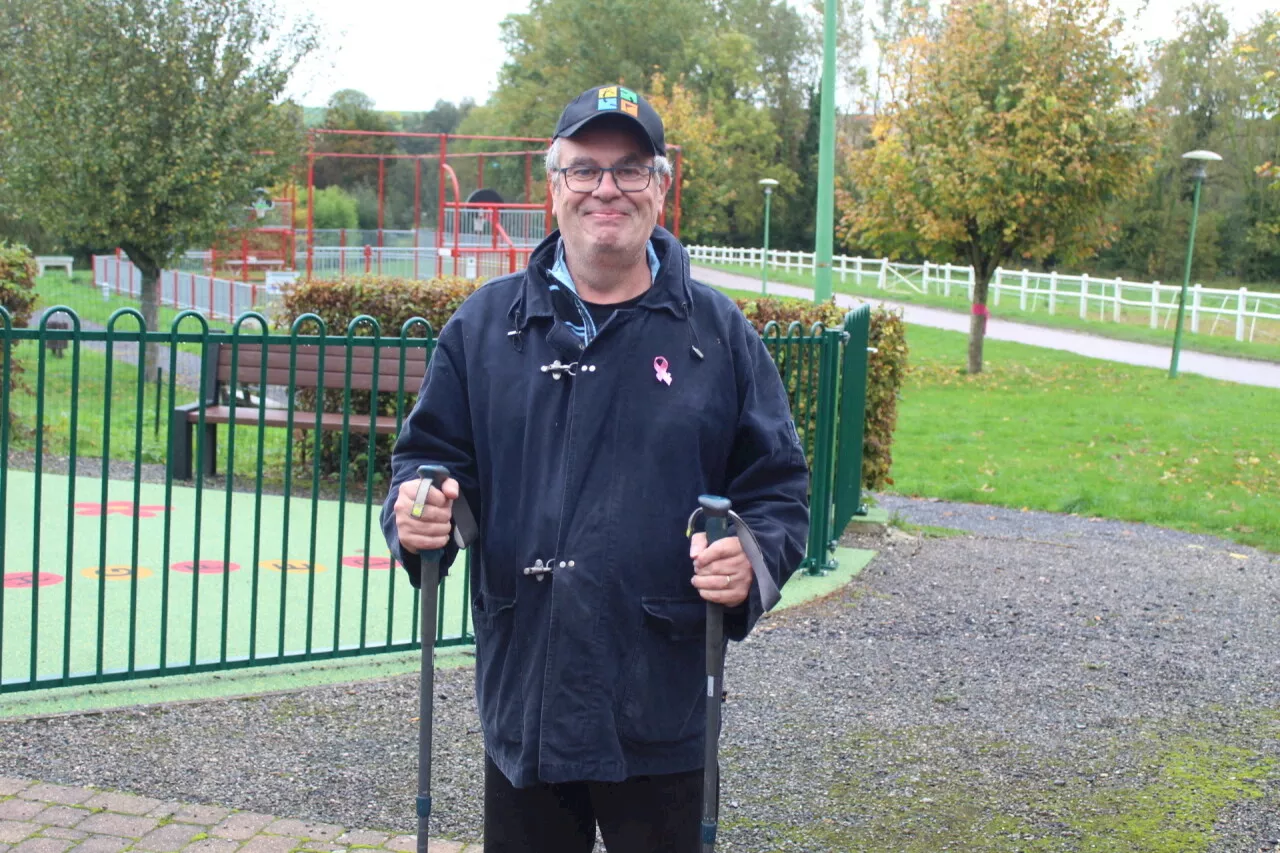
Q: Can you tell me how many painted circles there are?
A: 5